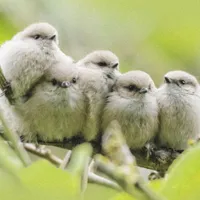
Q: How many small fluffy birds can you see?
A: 5